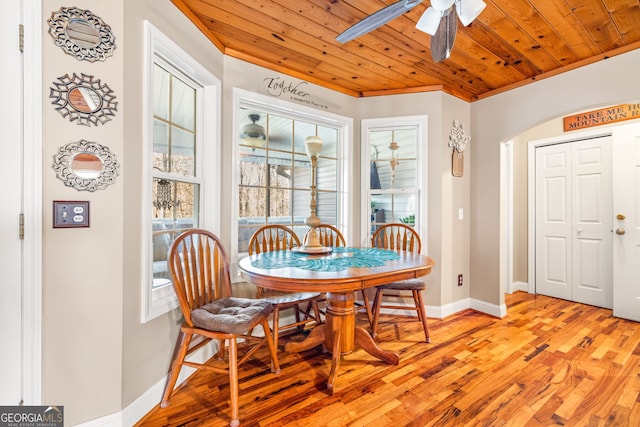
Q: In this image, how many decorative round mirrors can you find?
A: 3